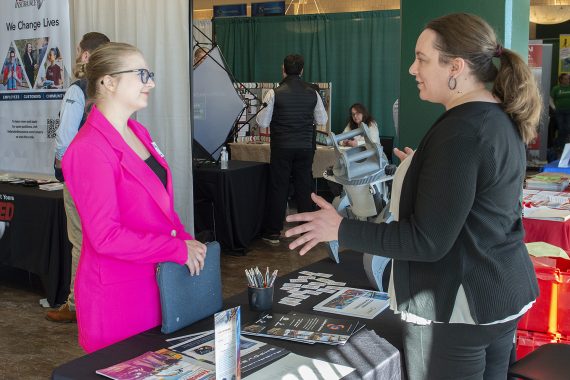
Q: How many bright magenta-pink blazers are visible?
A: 1